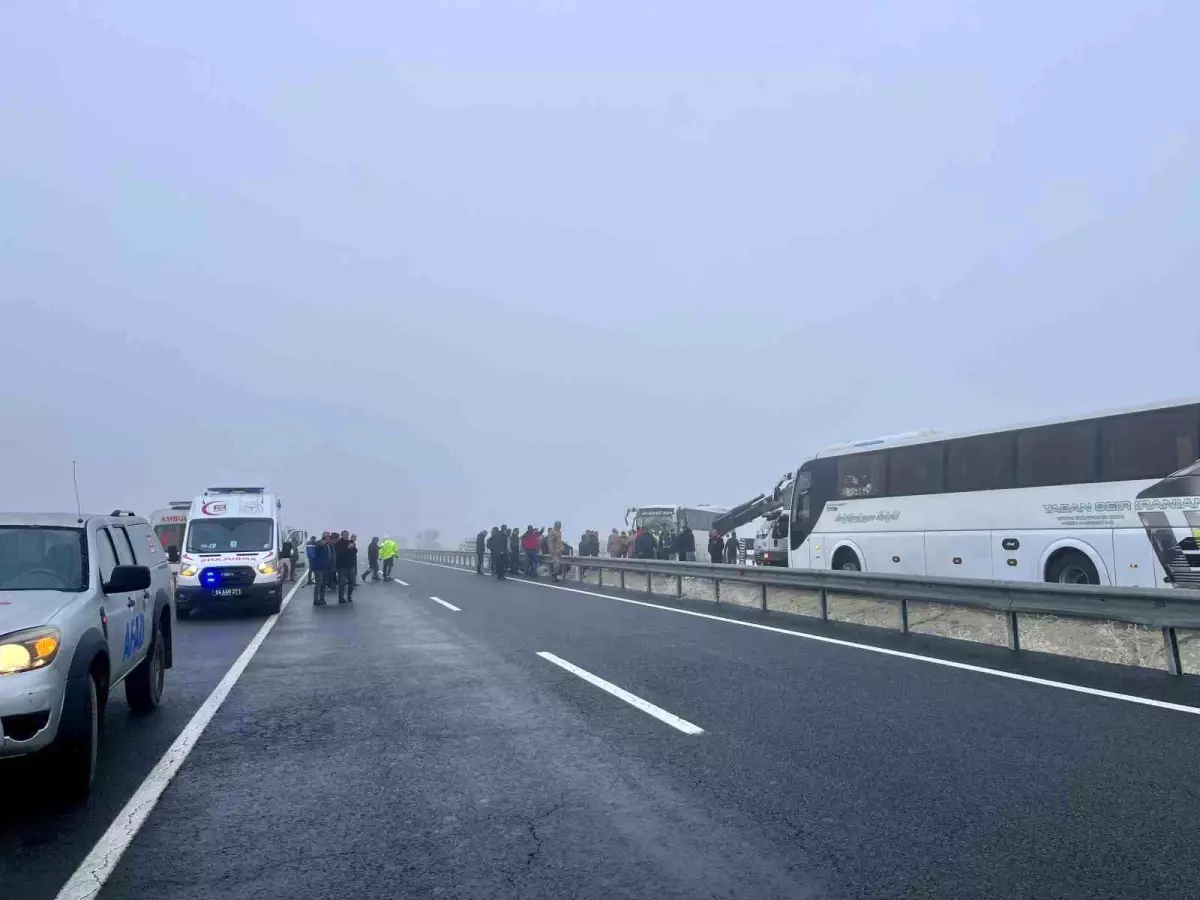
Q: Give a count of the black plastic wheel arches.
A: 2